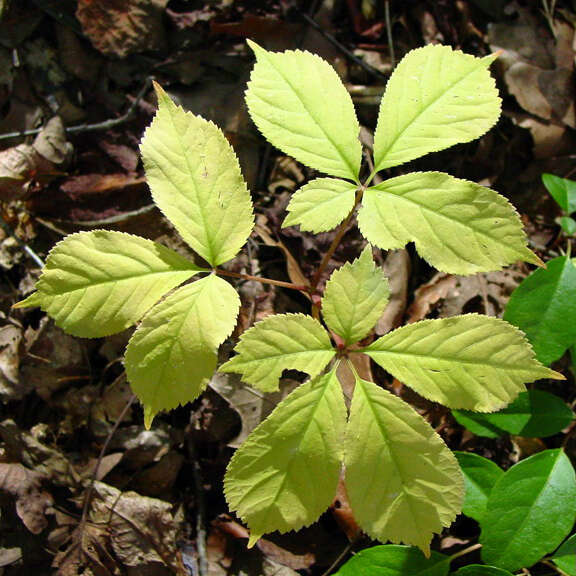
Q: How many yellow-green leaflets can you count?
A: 12